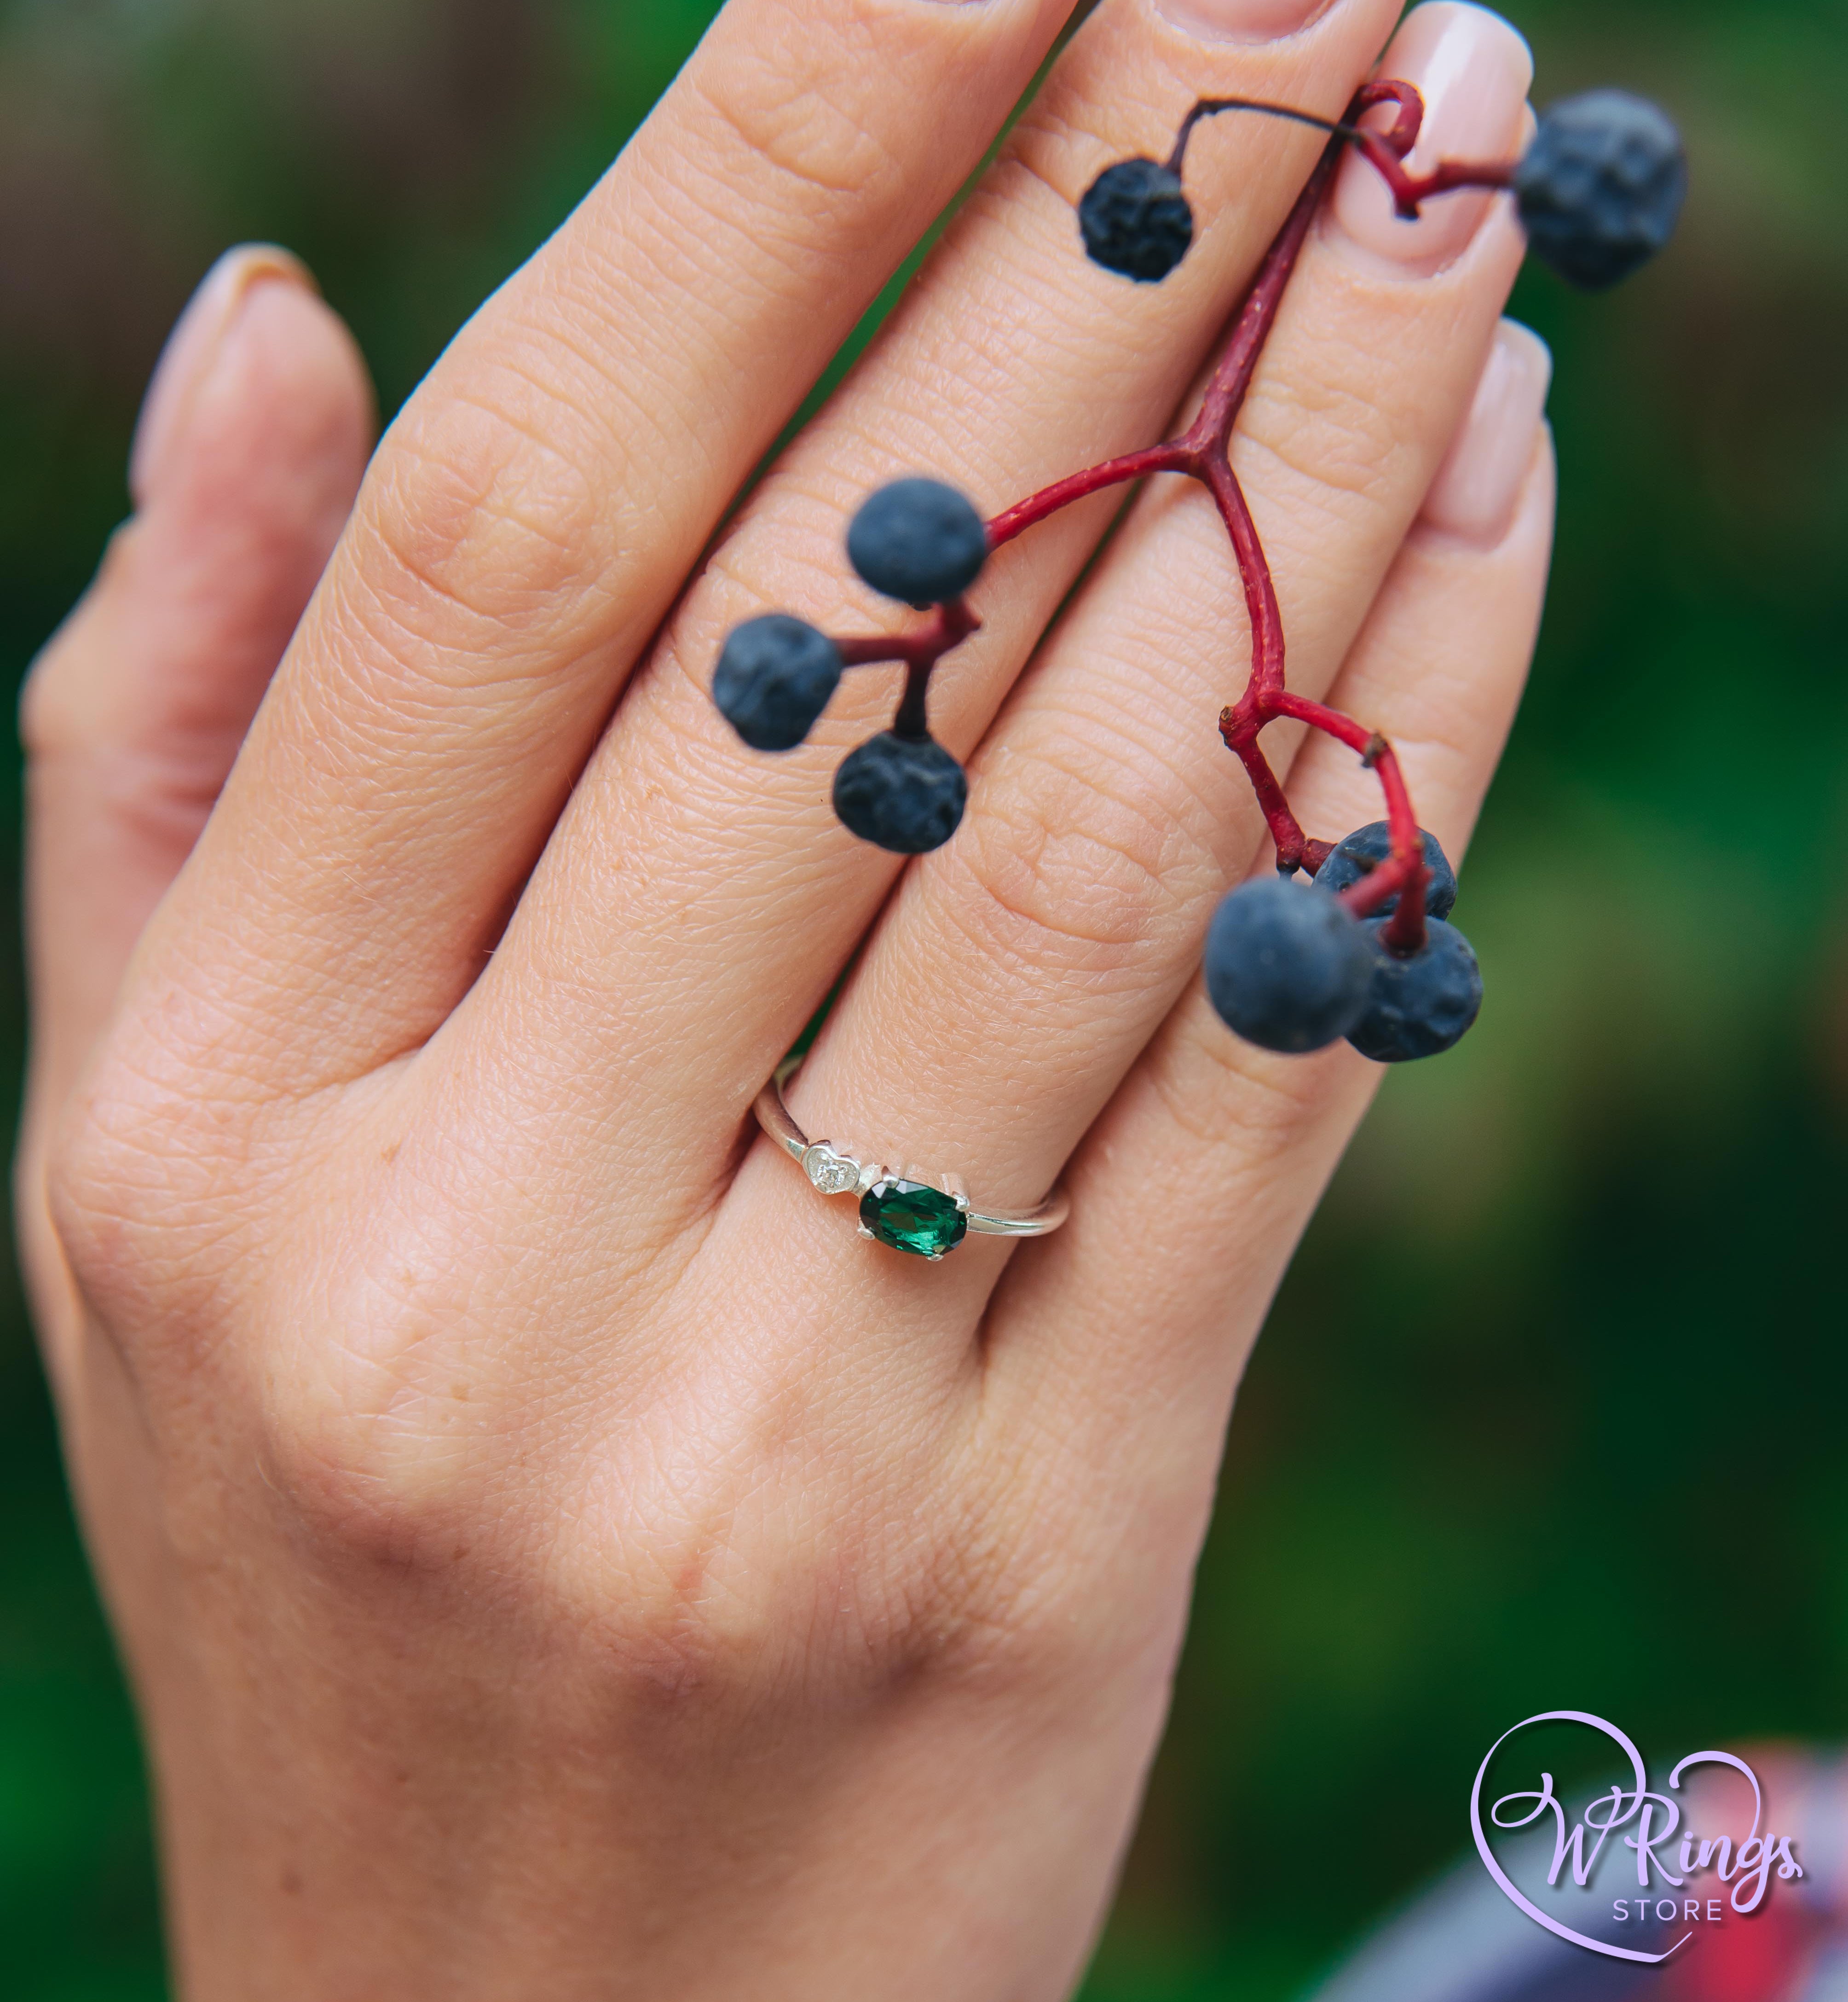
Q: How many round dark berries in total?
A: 8